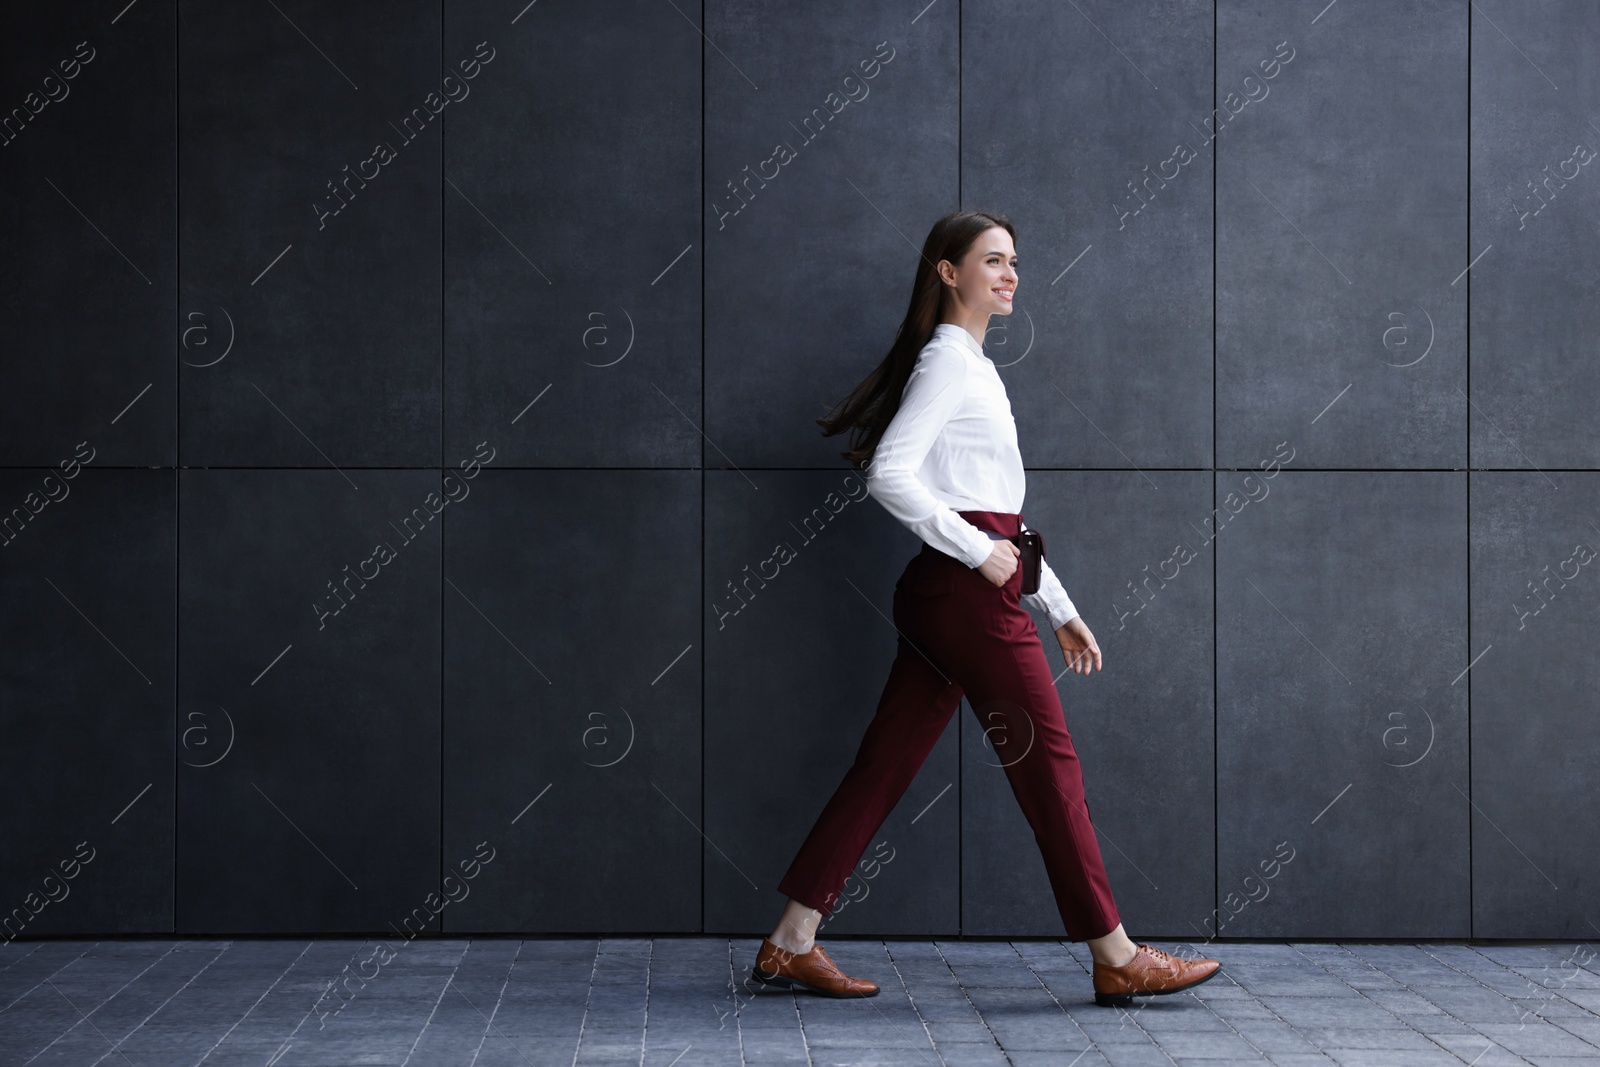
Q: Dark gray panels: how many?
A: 14